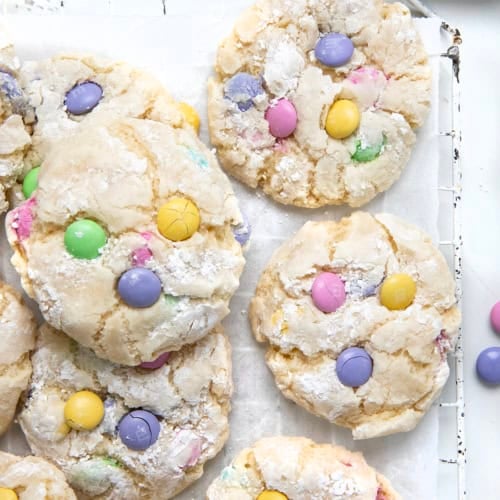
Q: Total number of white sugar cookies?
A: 9